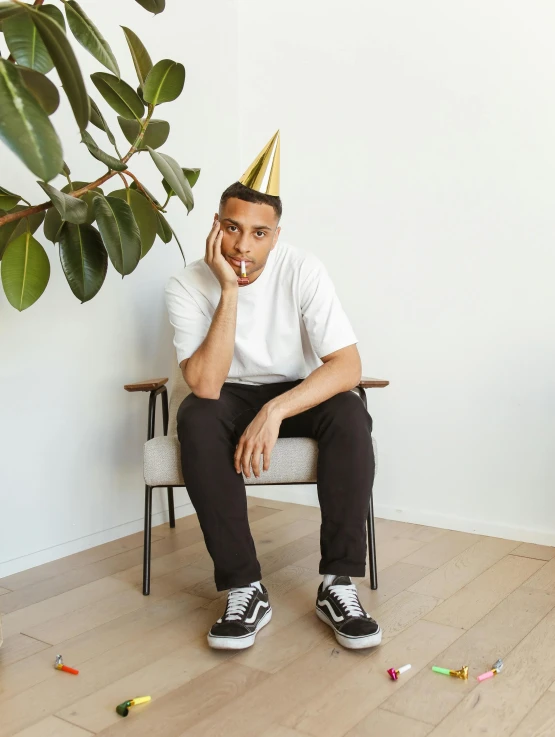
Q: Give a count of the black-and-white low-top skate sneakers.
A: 2